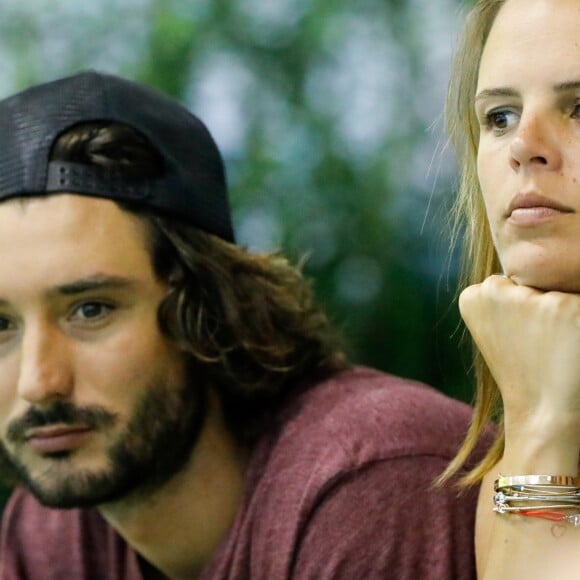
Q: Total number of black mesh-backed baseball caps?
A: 1